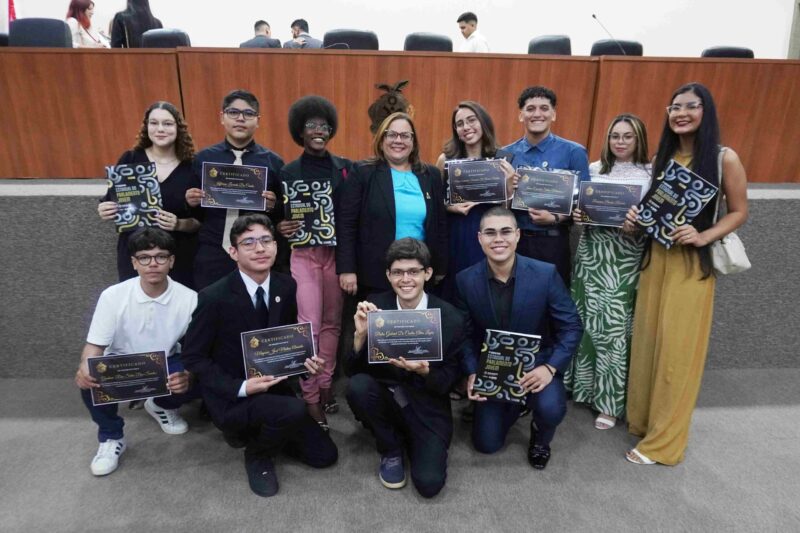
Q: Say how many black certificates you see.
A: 7